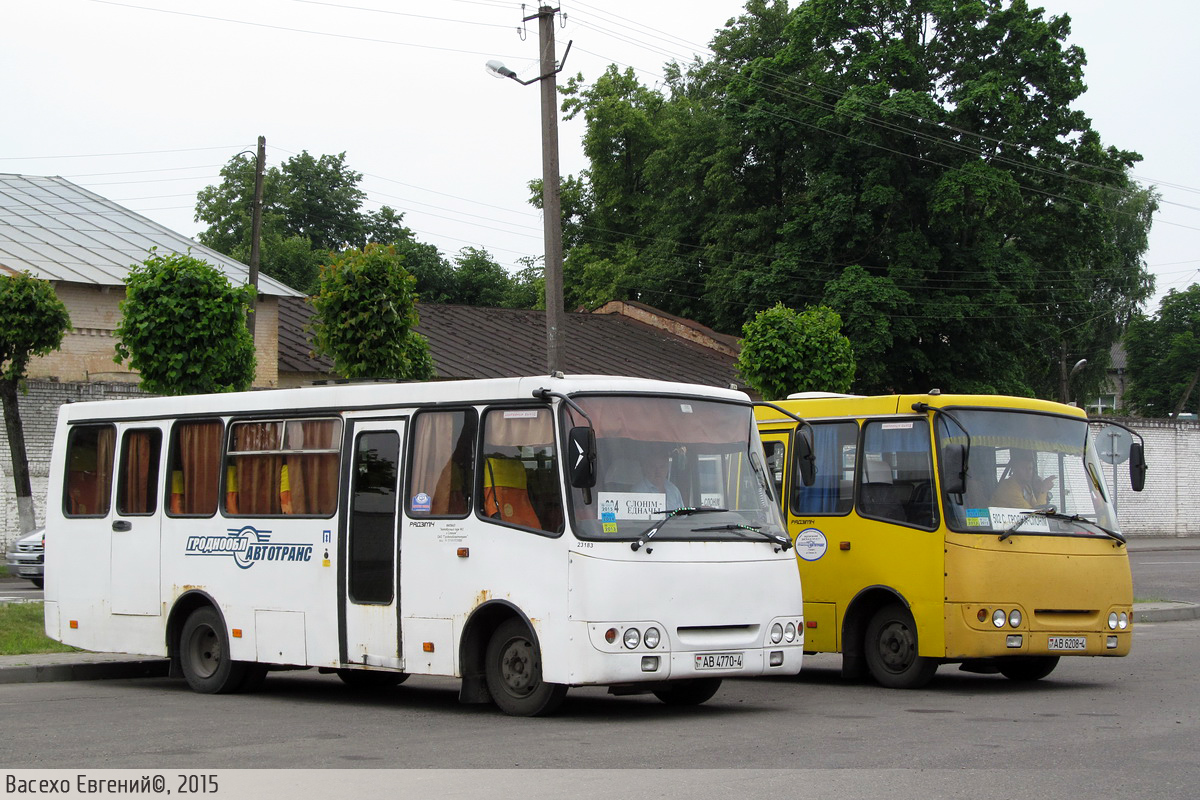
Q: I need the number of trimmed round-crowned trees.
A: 4